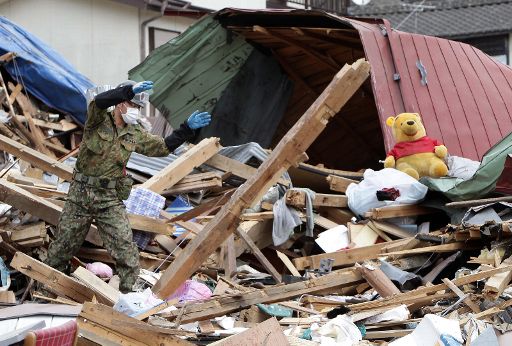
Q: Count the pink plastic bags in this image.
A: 2